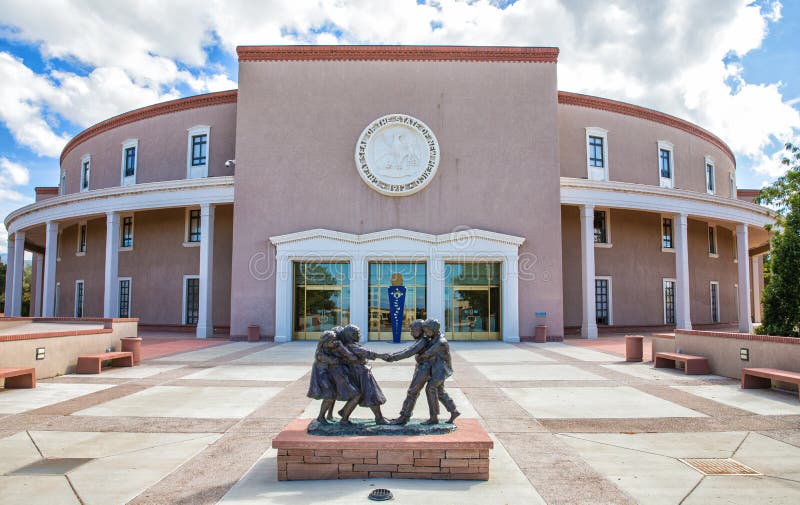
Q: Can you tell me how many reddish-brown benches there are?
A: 4